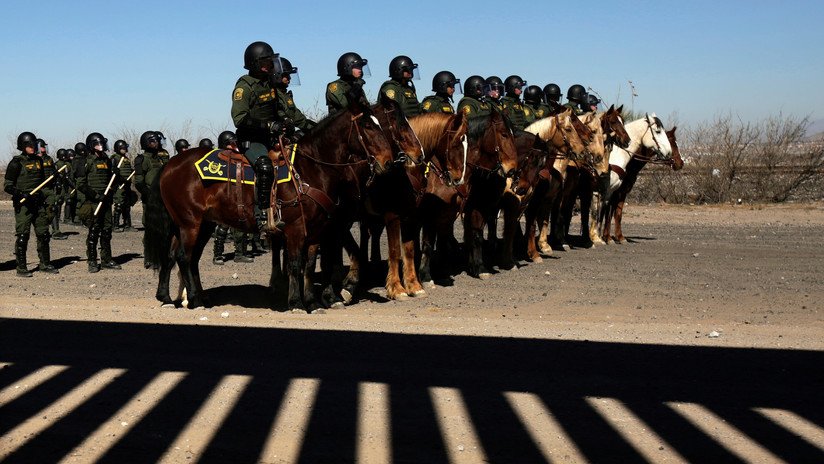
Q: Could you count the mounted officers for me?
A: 12